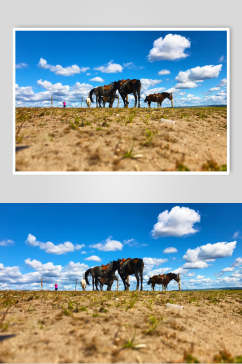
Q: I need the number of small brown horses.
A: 2